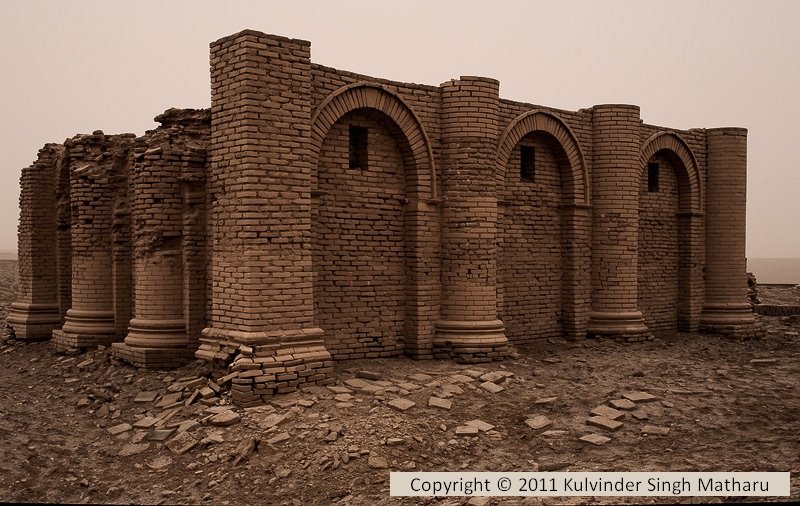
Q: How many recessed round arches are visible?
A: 3